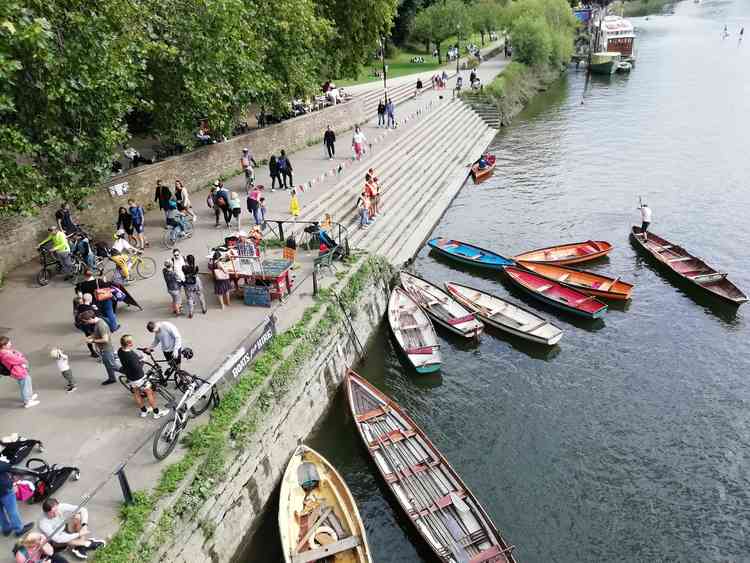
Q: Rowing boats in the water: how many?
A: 11